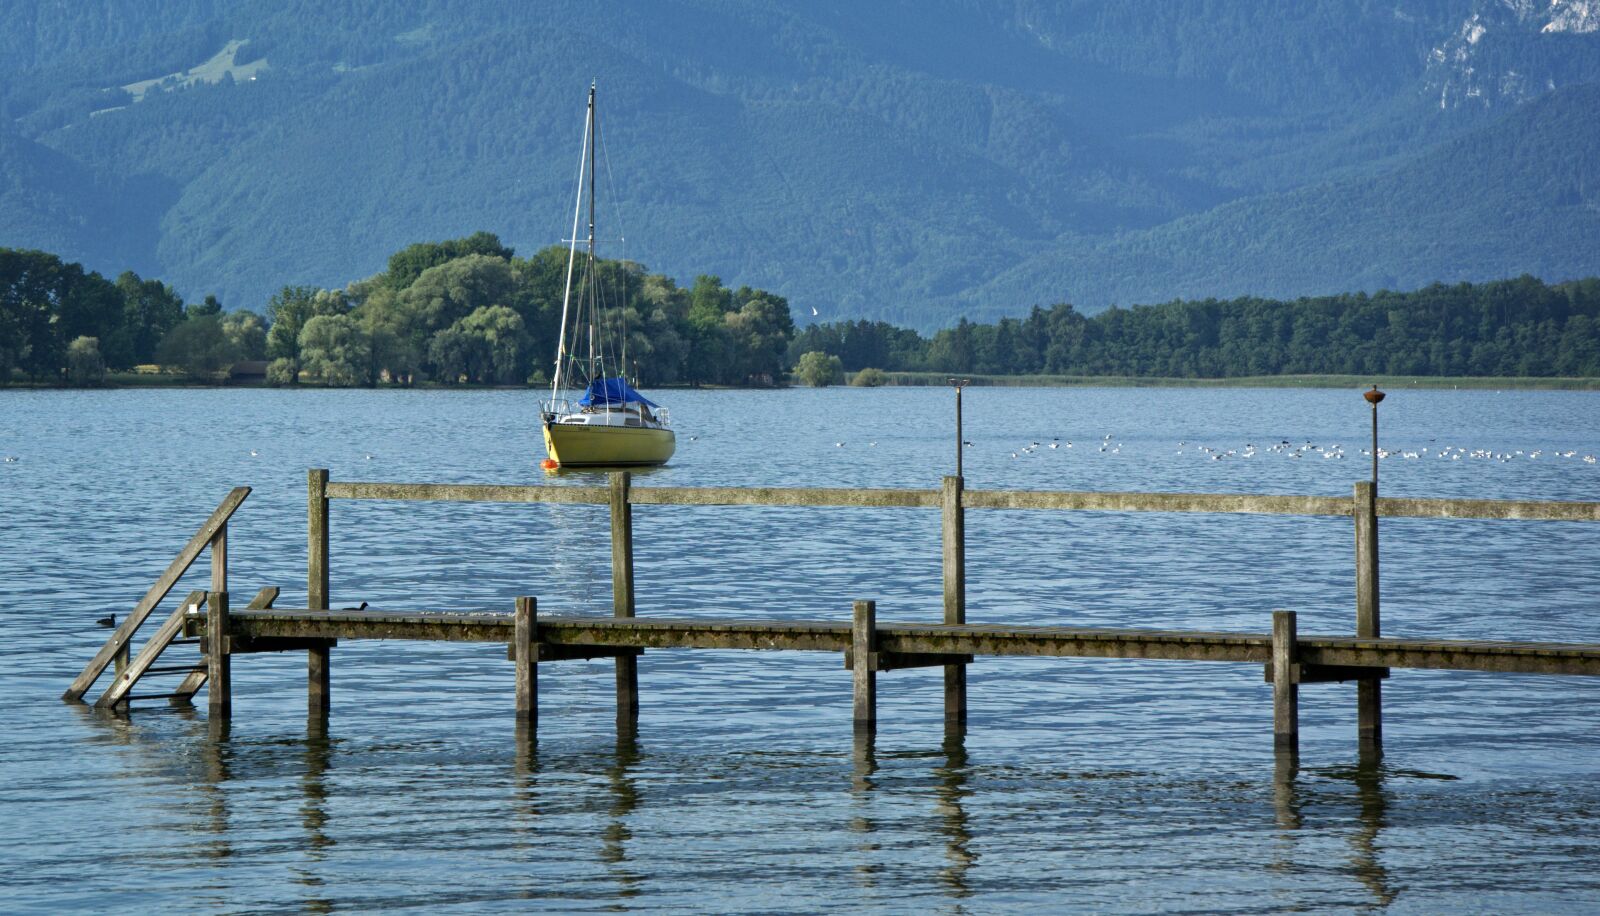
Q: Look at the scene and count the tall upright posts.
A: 4